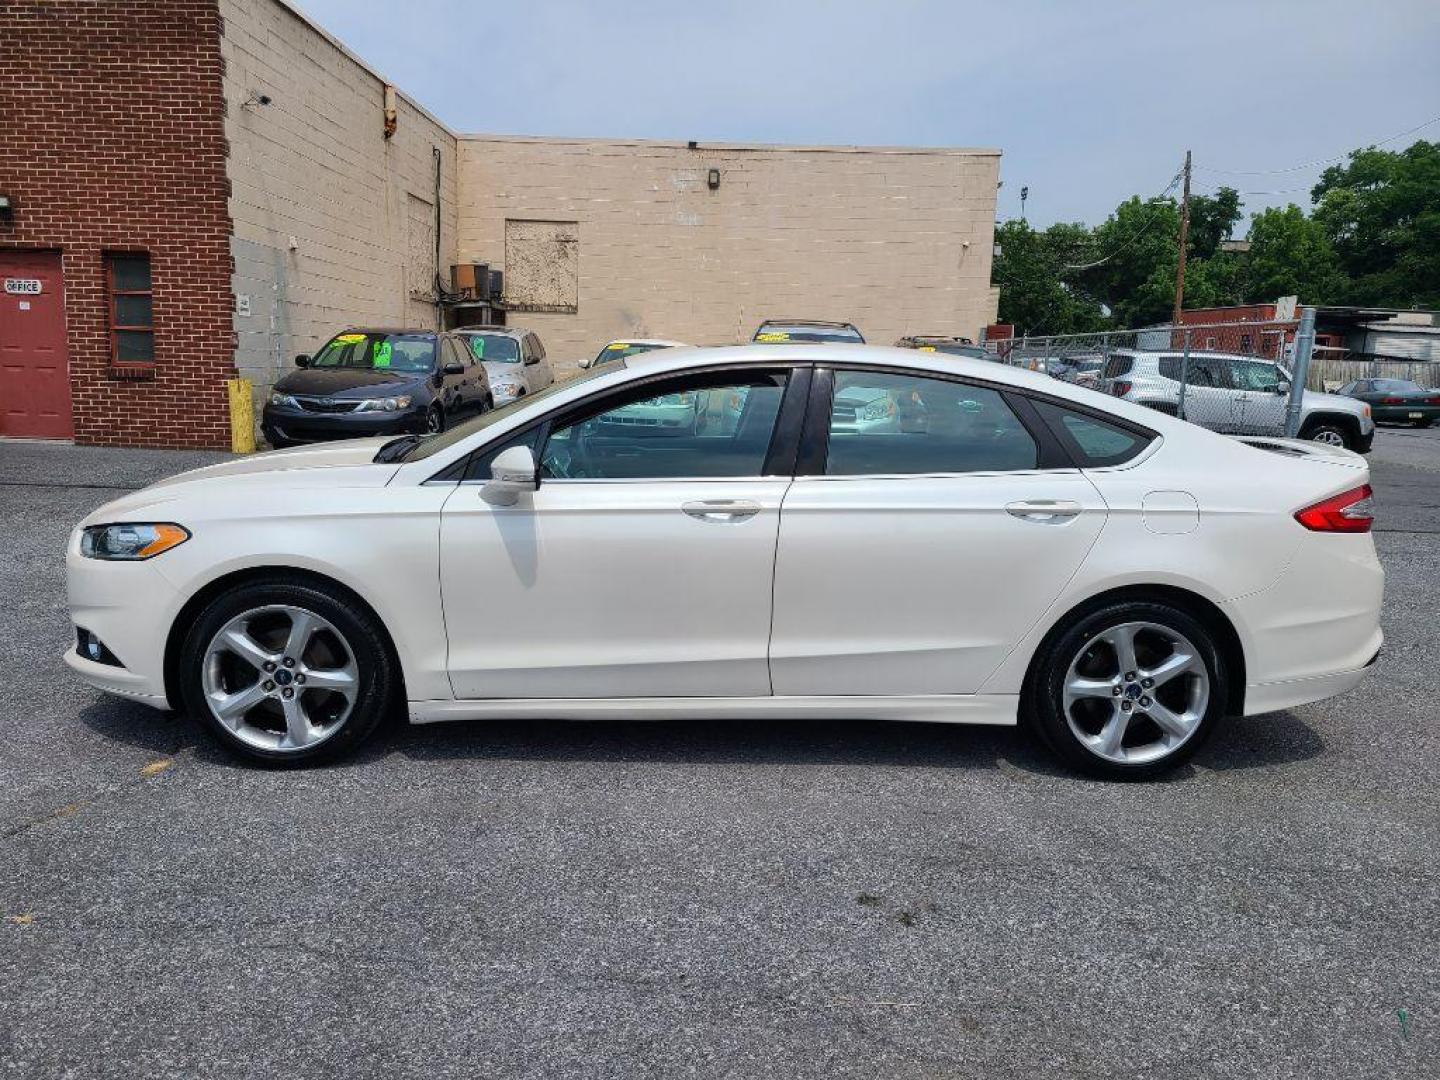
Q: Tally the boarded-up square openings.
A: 2